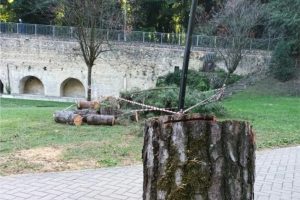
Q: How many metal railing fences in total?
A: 1